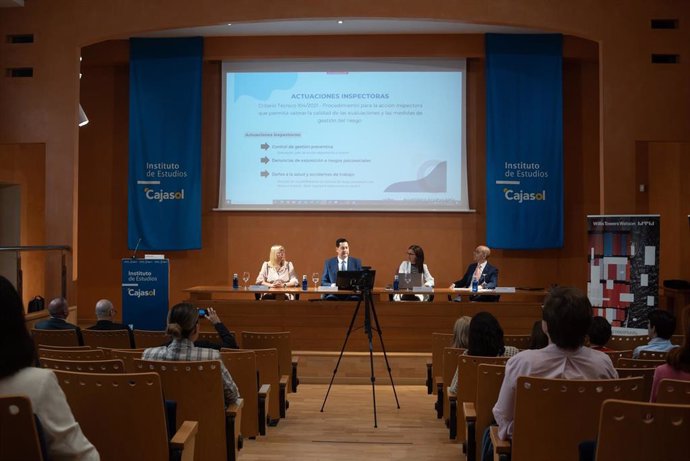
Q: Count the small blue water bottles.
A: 4